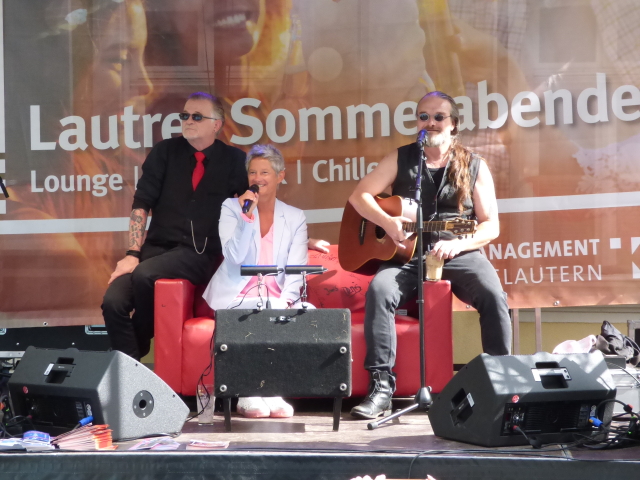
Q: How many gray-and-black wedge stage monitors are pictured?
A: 2